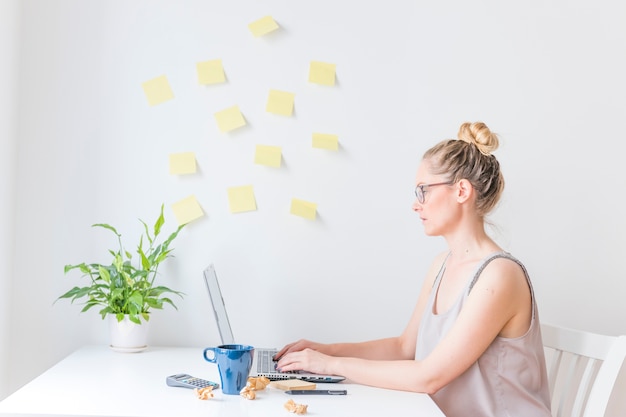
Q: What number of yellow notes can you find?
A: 12